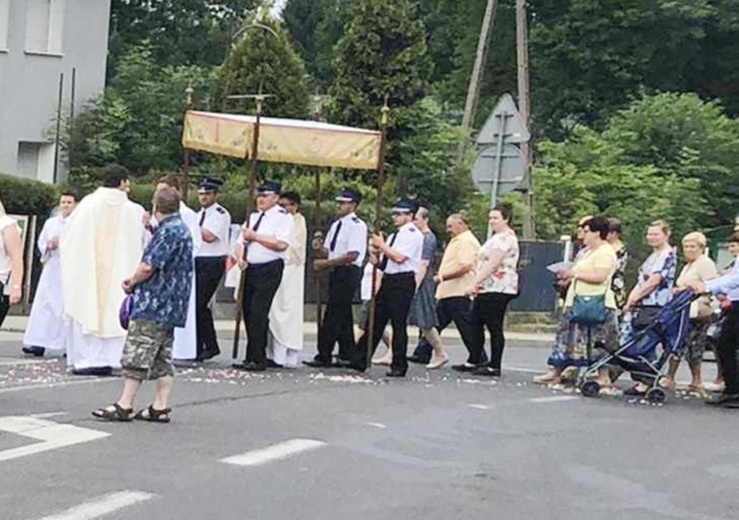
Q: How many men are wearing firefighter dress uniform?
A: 4